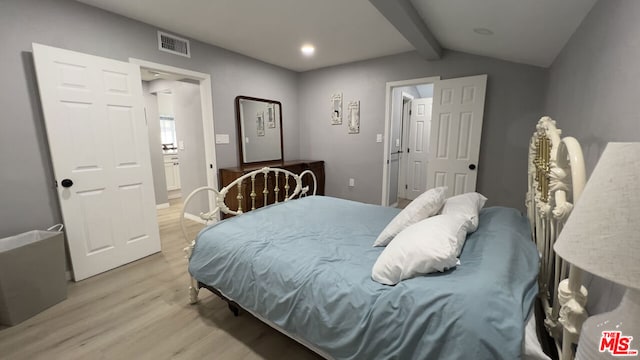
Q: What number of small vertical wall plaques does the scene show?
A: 2